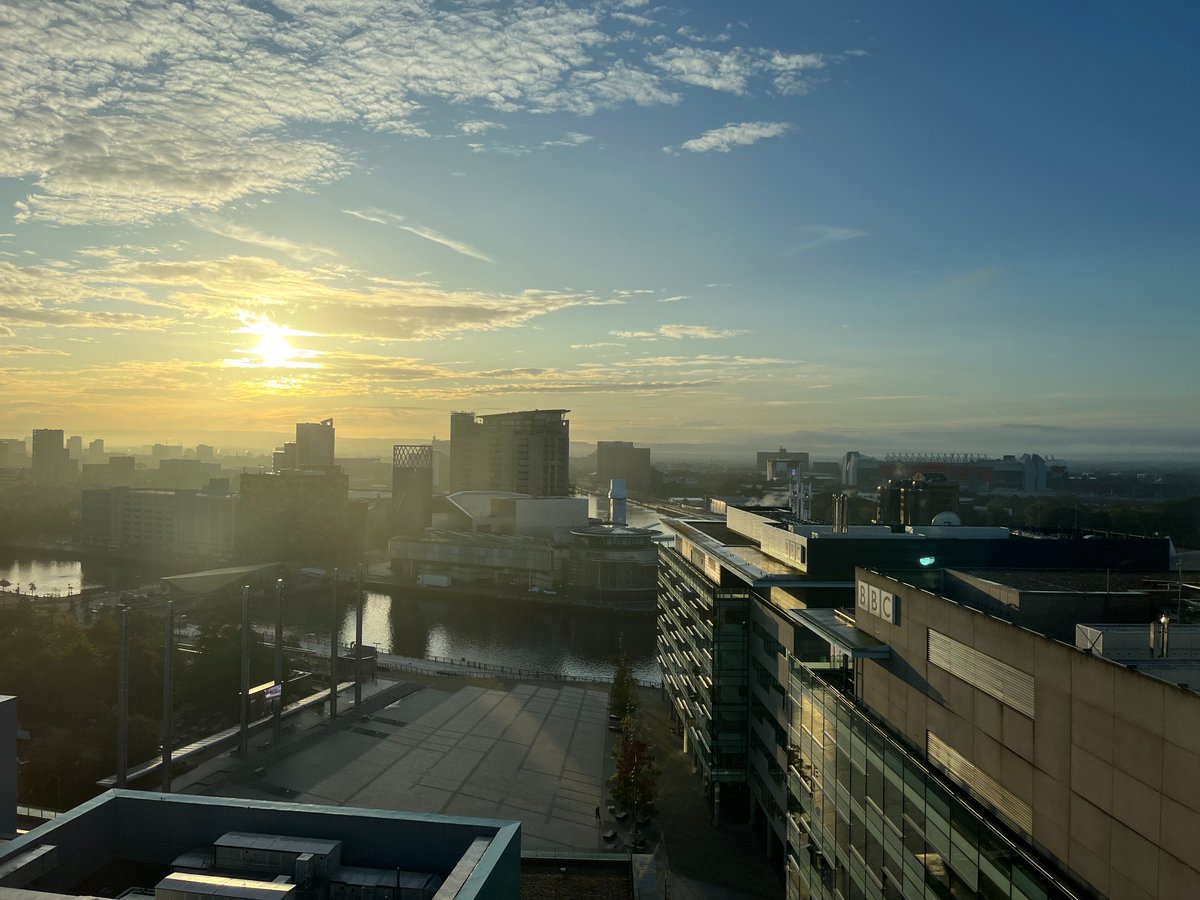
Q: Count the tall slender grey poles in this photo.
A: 6